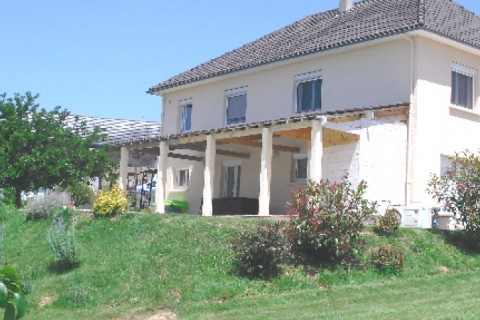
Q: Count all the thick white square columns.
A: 5